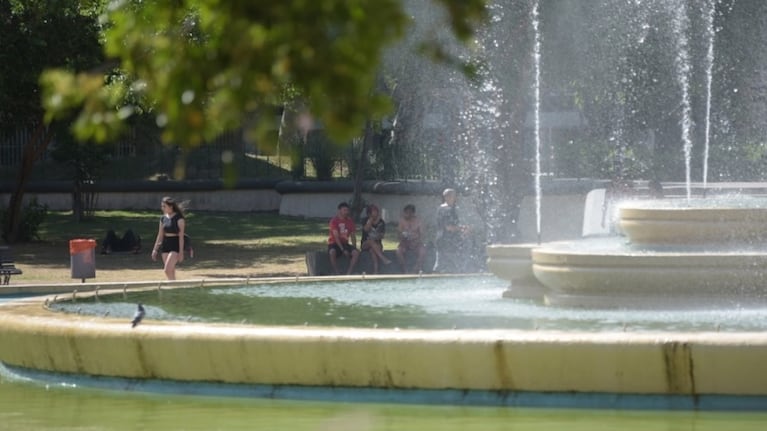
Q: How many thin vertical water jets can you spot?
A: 3